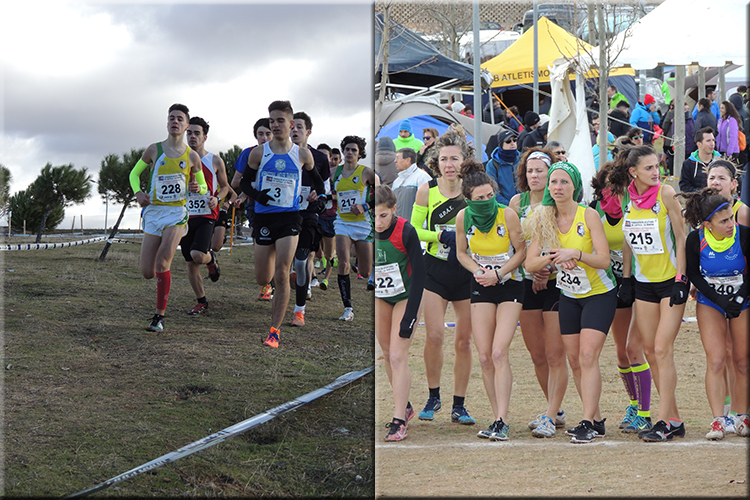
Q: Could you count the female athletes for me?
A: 9